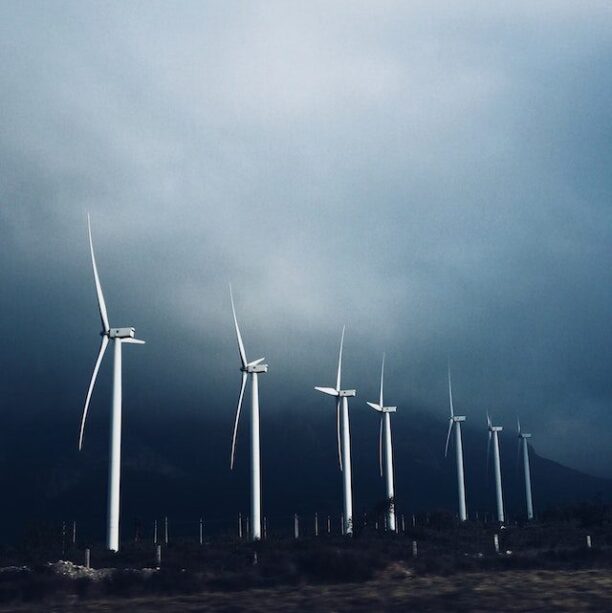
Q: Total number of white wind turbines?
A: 7